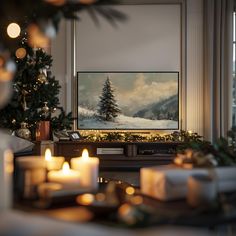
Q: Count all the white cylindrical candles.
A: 3